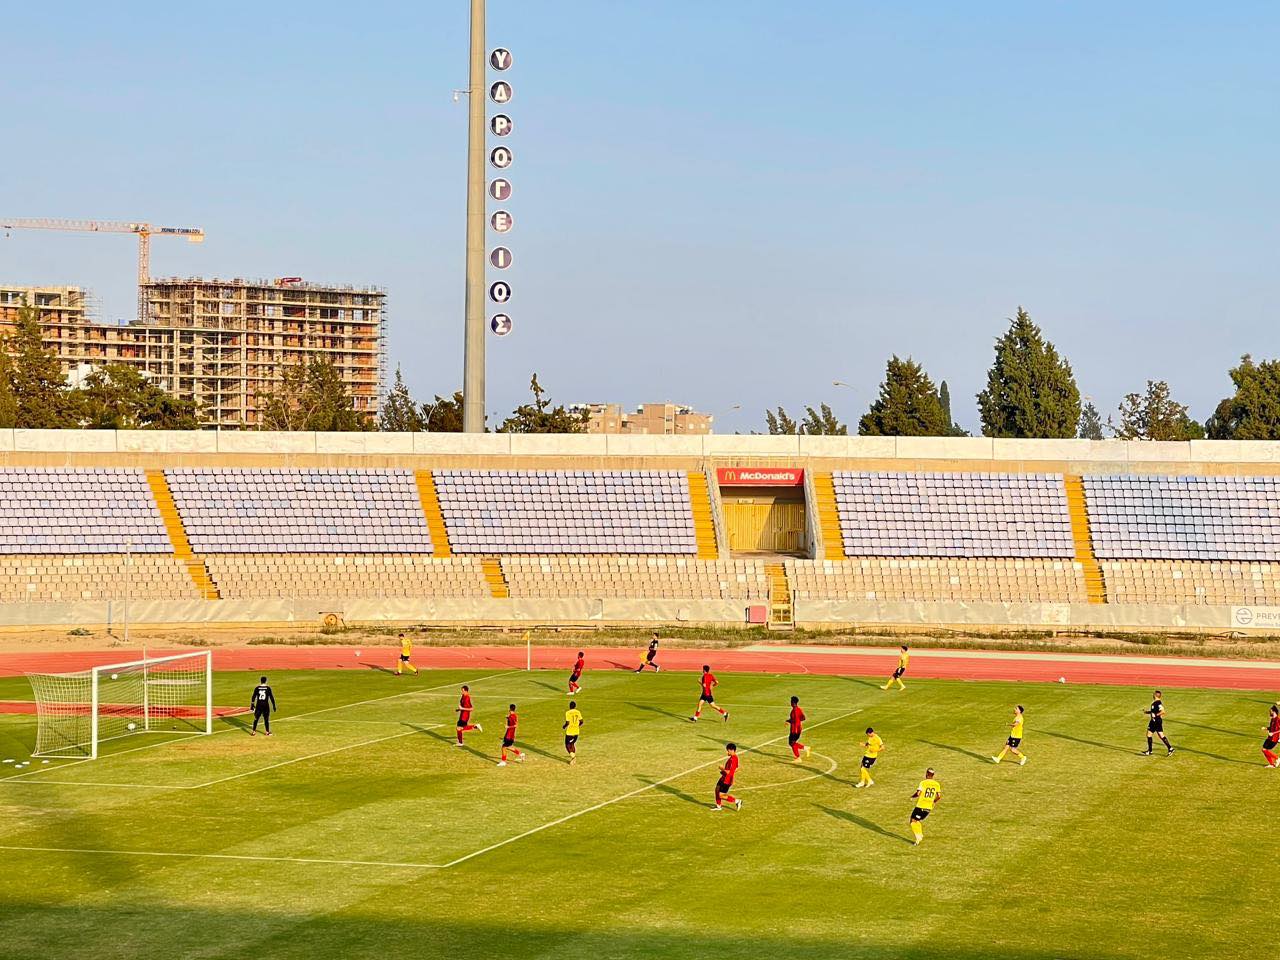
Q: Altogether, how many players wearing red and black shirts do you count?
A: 7